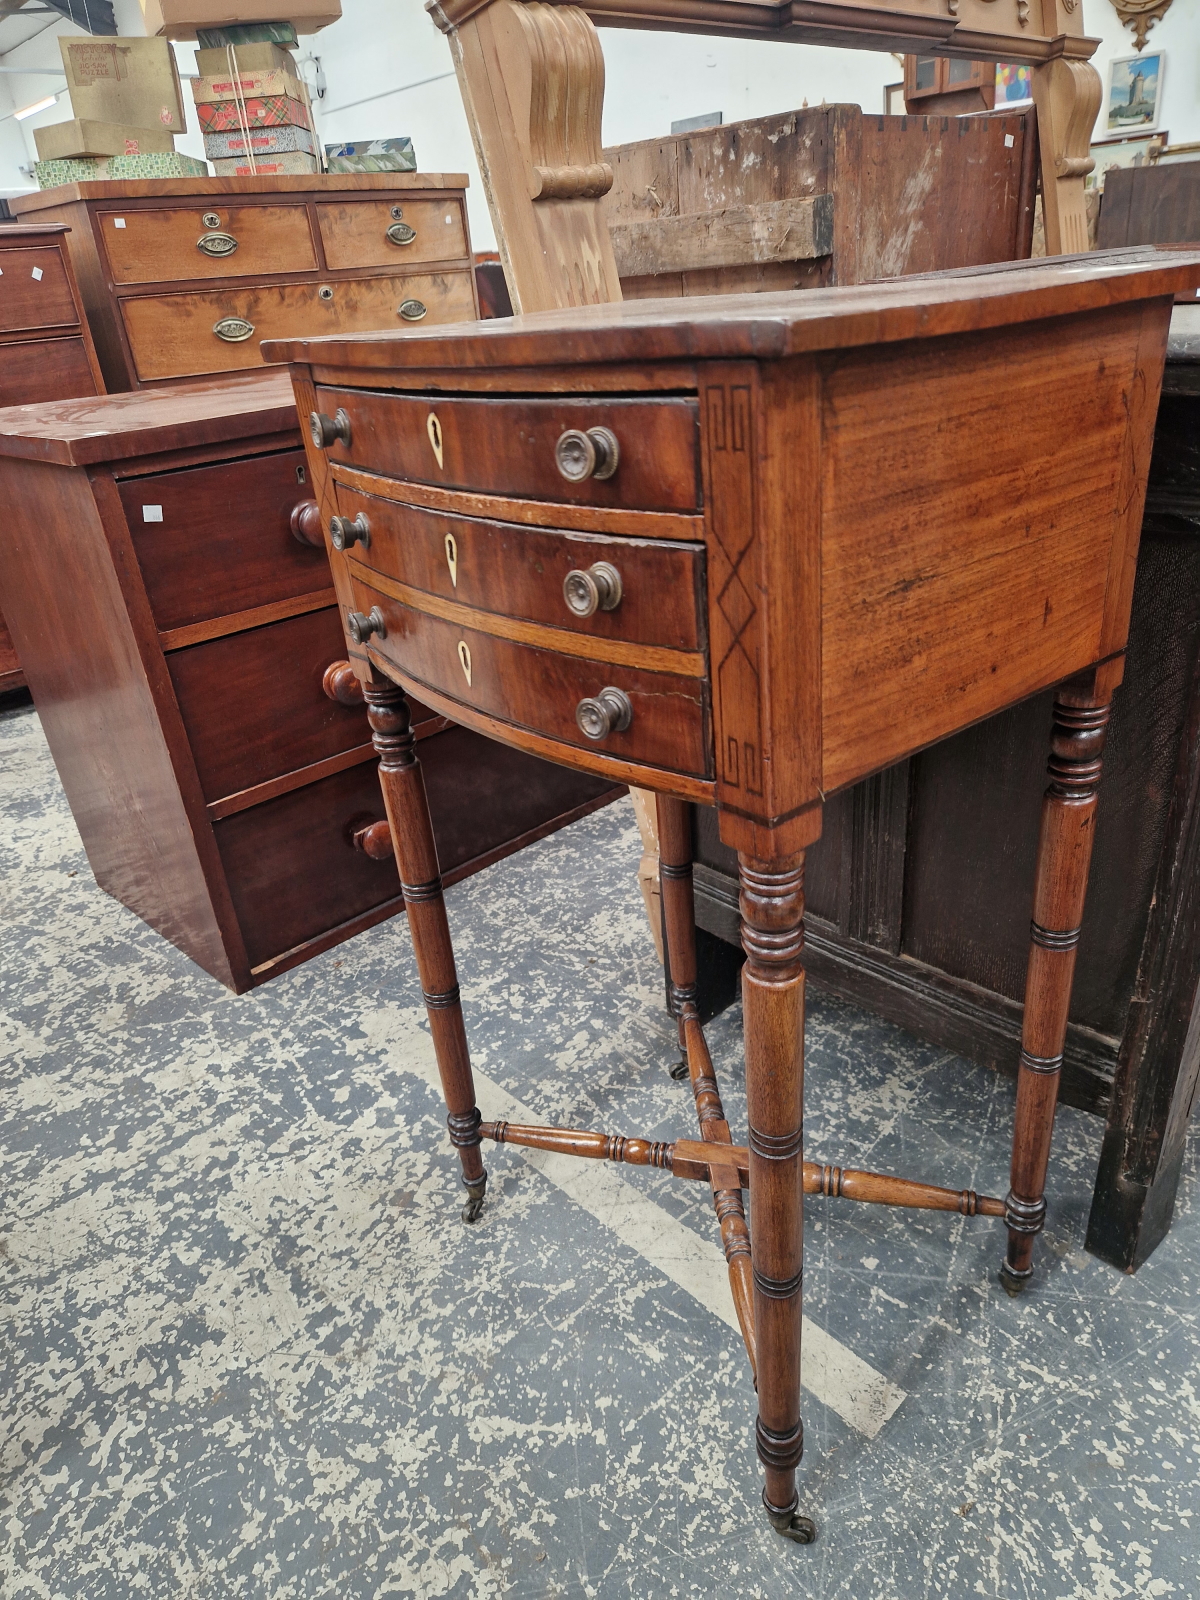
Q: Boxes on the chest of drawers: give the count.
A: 12